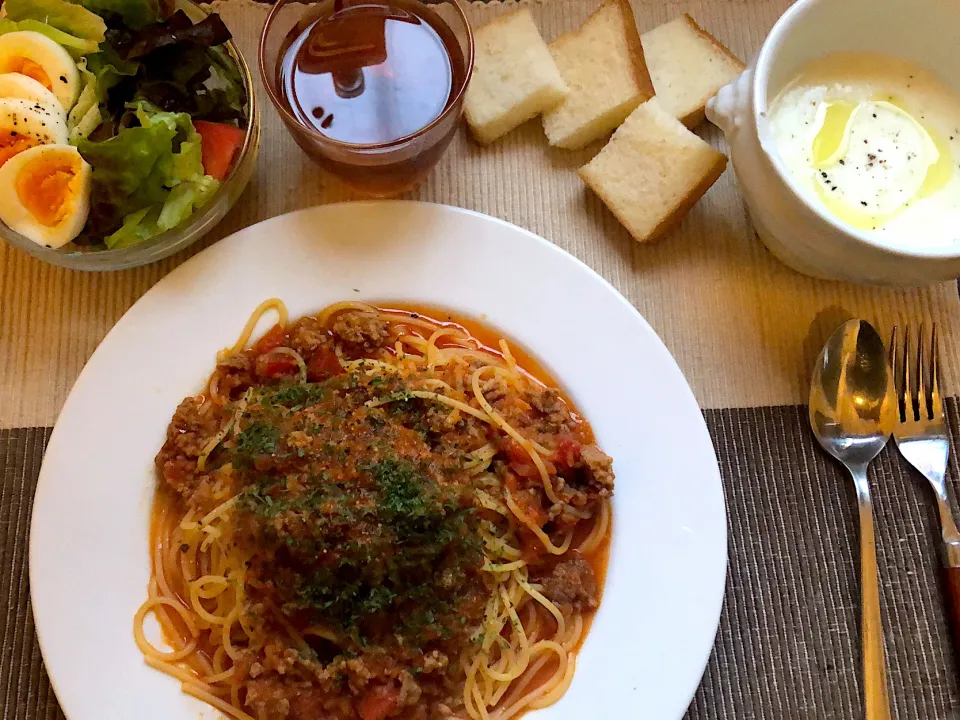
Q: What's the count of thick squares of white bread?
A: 4